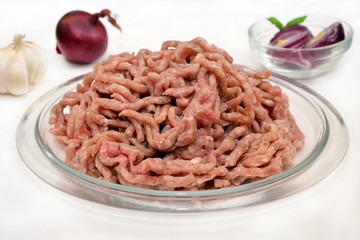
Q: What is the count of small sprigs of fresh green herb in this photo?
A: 1